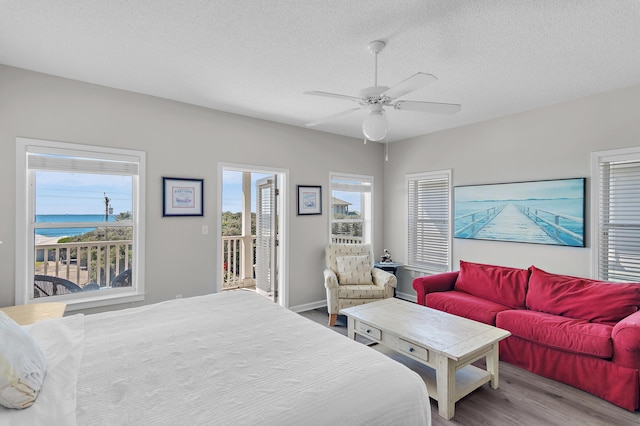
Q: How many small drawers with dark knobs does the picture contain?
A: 2